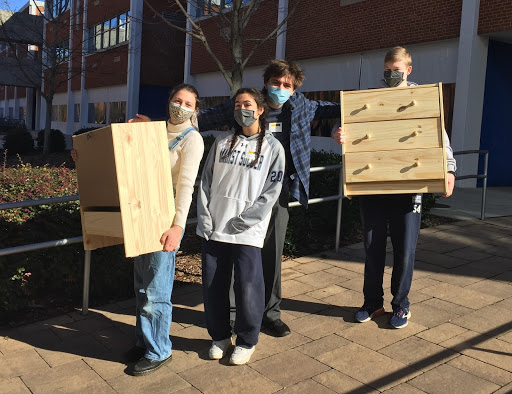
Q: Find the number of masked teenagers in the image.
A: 4